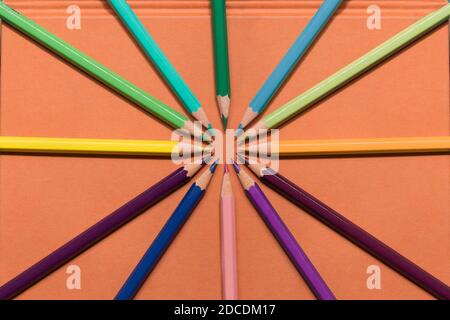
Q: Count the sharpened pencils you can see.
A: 12